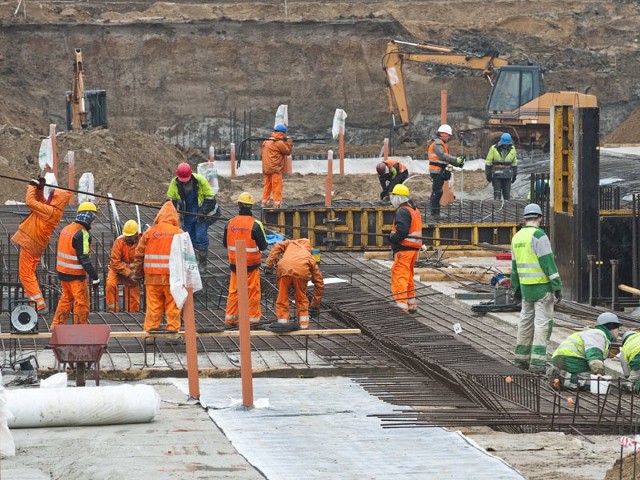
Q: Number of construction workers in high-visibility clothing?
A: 15